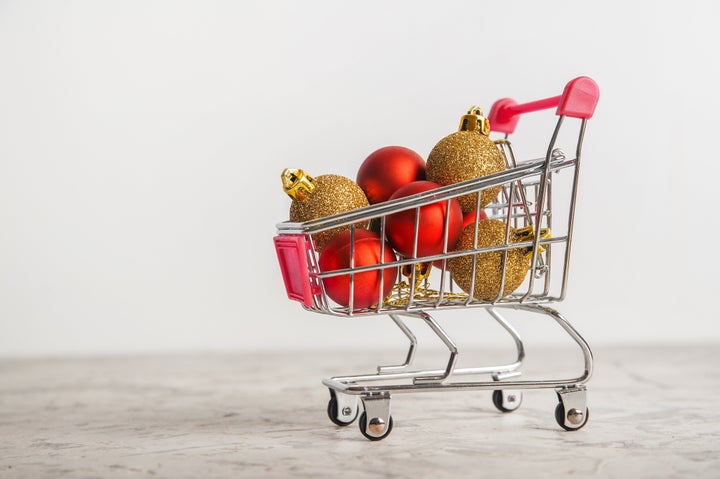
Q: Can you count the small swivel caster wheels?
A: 4